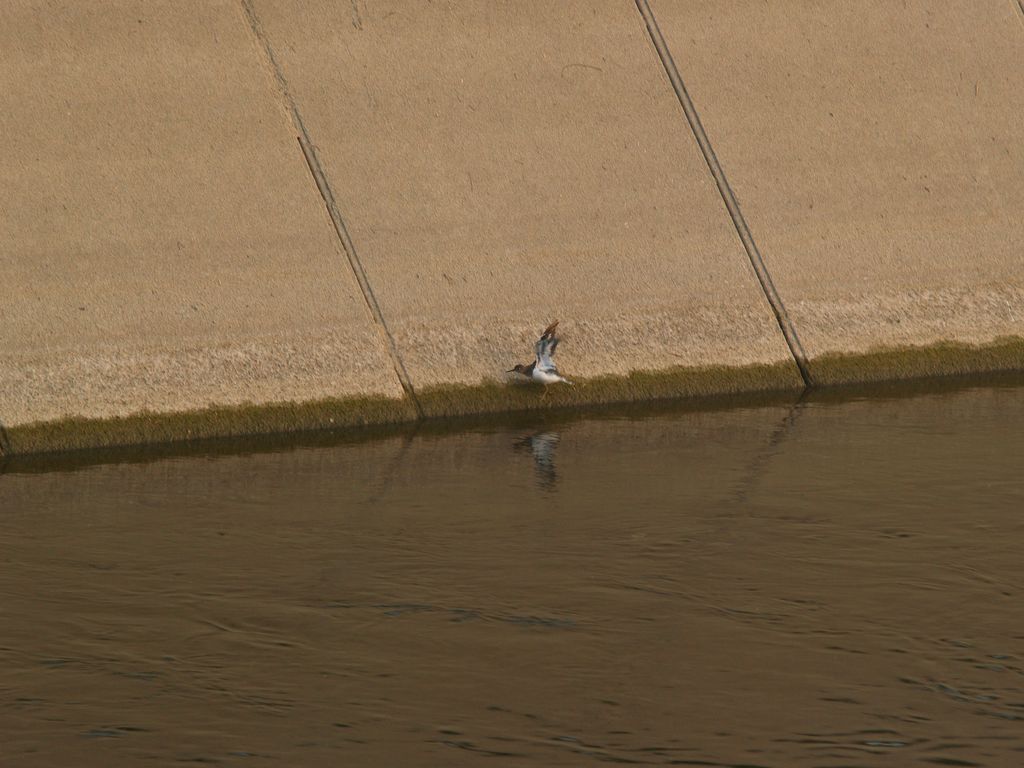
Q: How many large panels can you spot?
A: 3